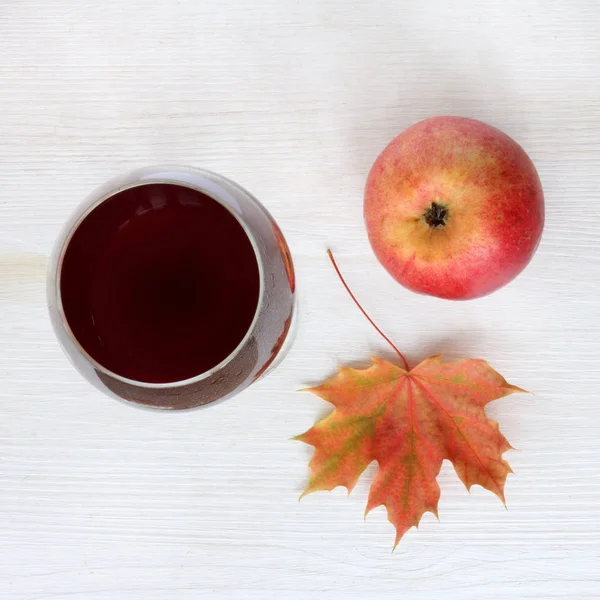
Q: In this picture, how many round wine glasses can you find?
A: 1